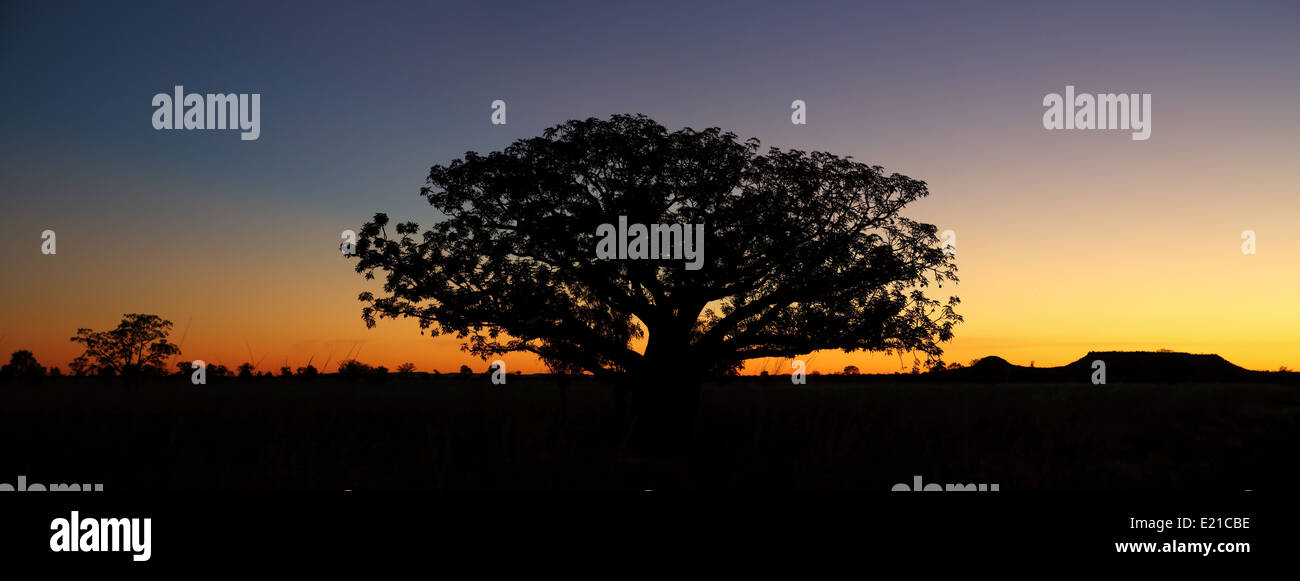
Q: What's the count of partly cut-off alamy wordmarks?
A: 2